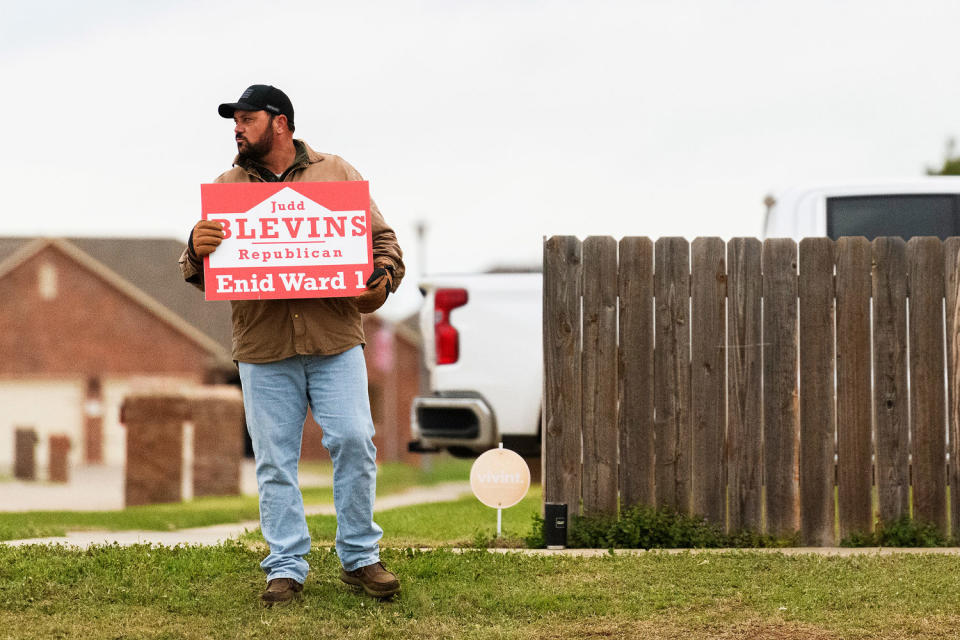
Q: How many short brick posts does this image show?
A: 4